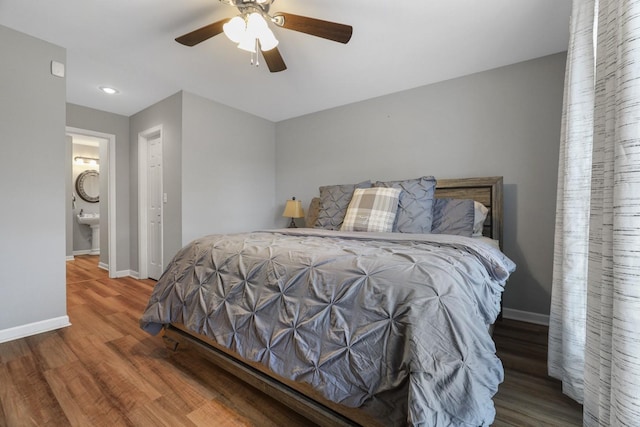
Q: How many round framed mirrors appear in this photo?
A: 1